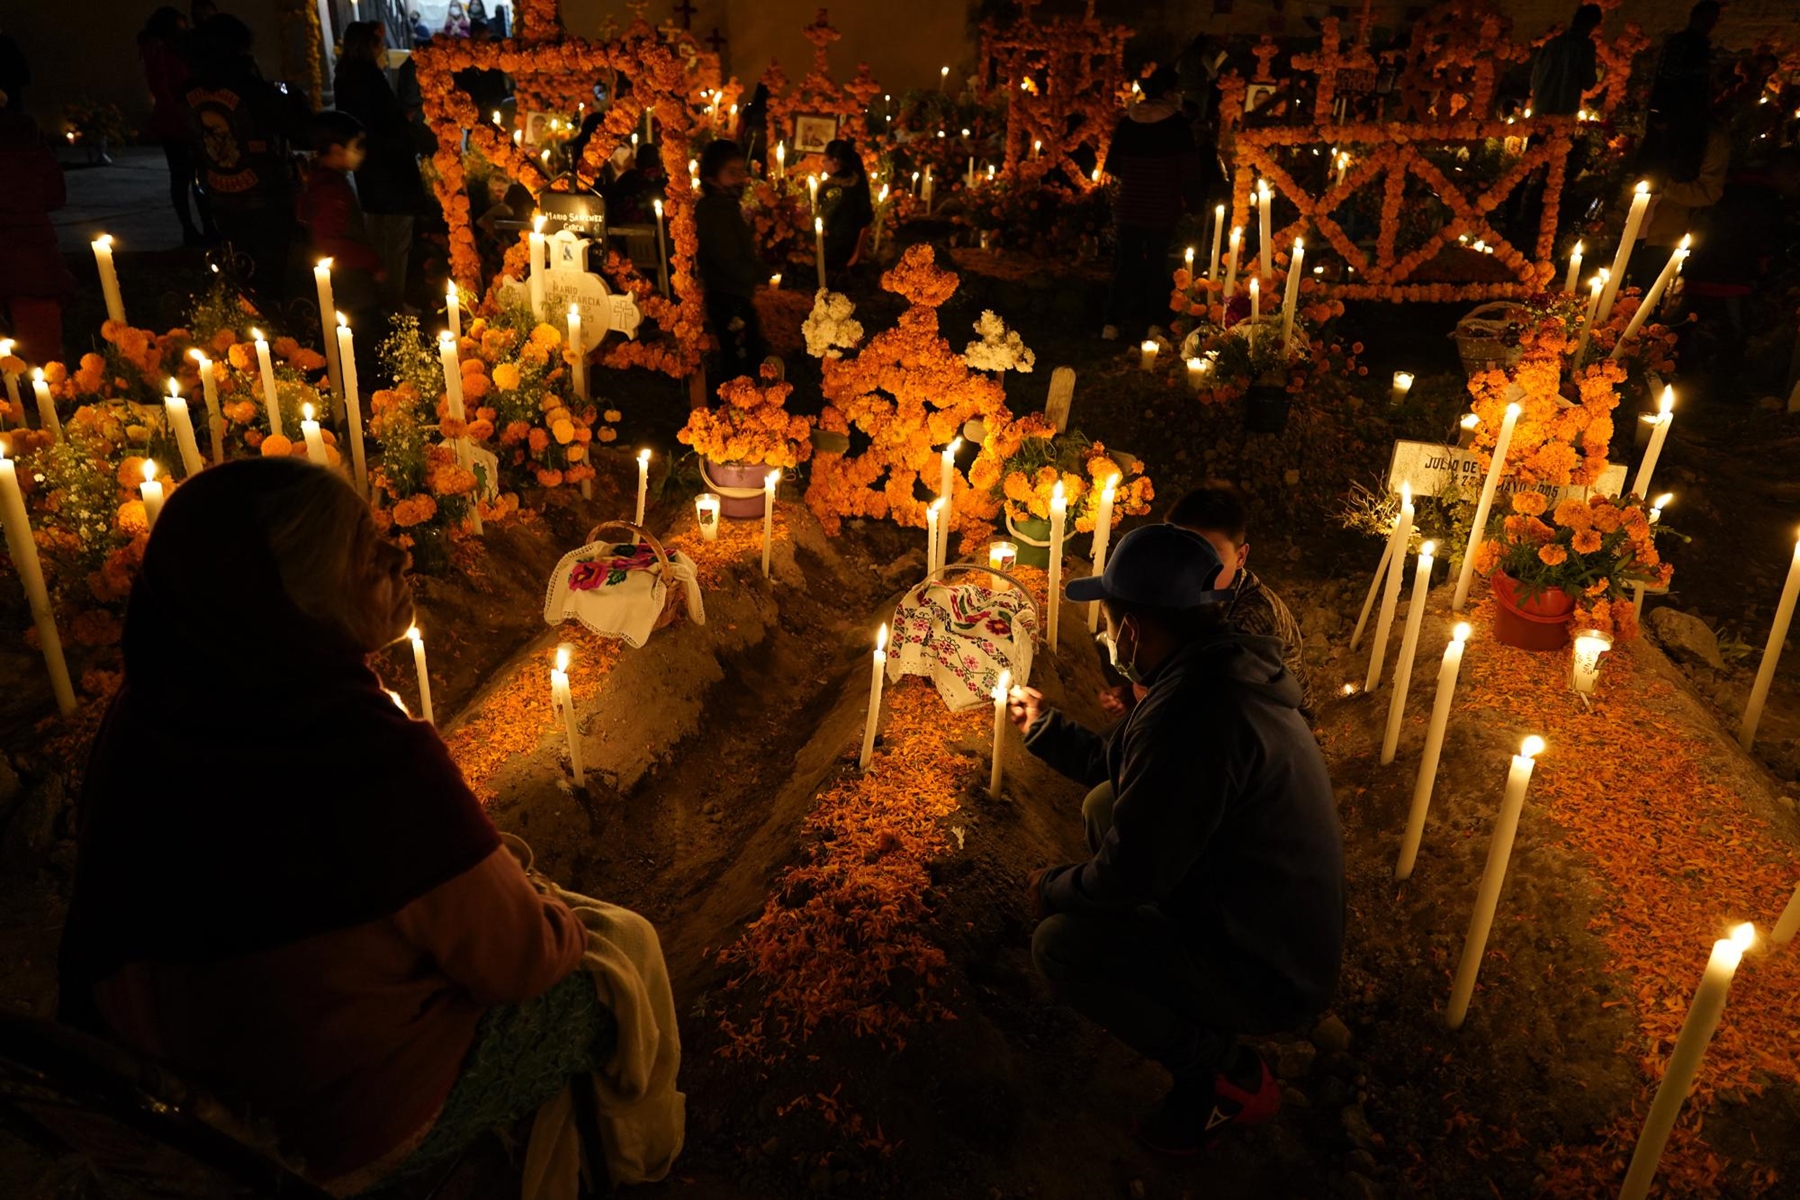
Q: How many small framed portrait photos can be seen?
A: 3